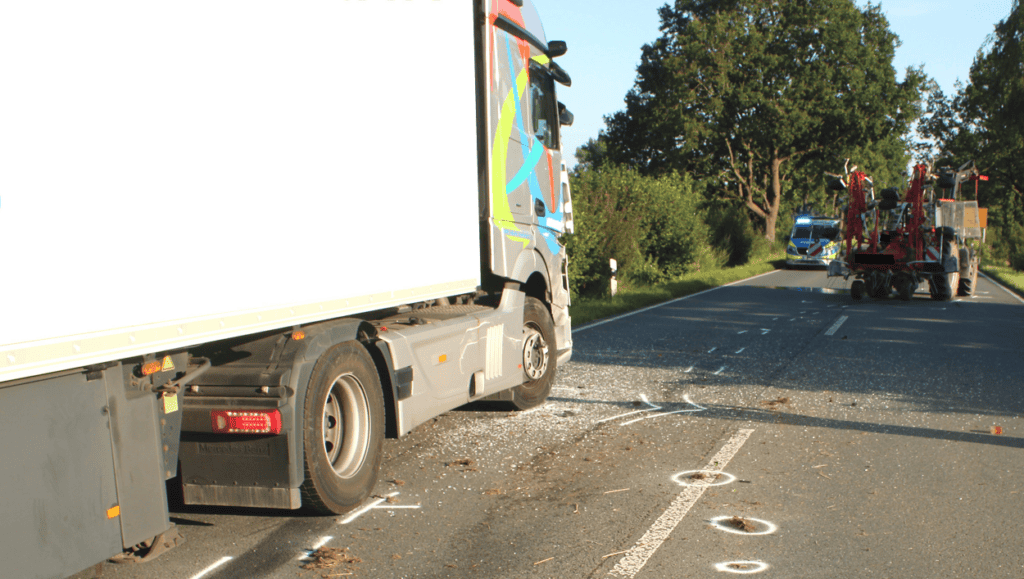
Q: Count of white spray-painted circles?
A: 3